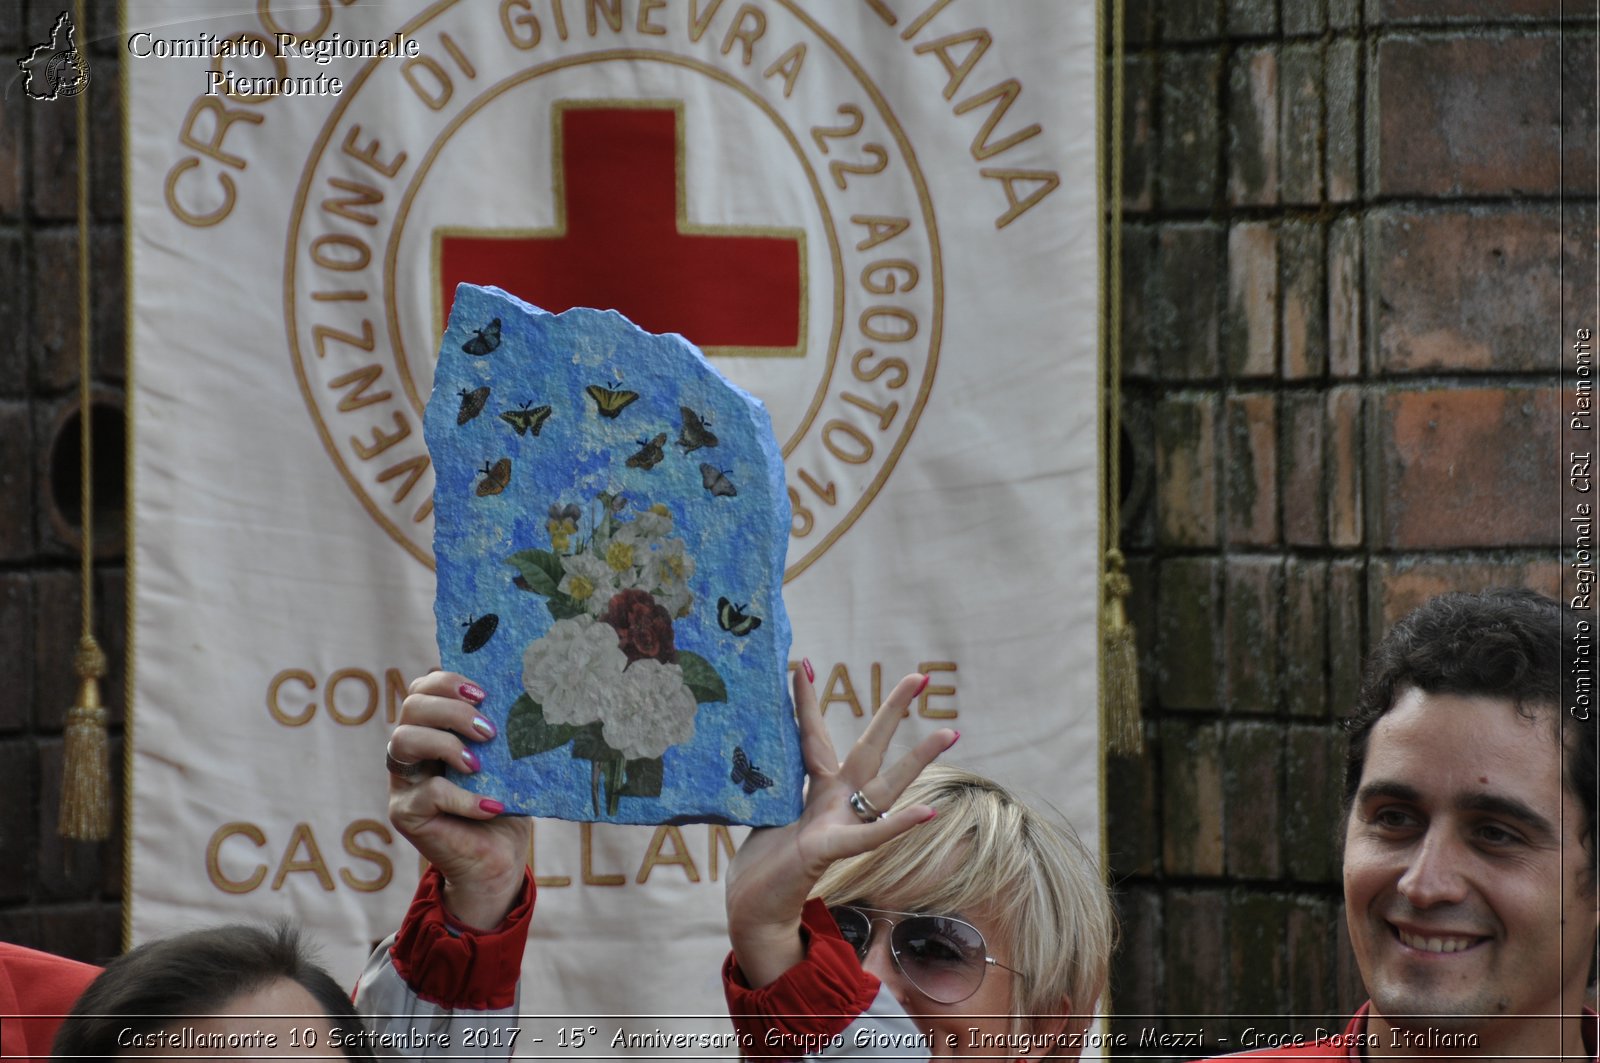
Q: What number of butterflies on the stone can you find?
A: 11